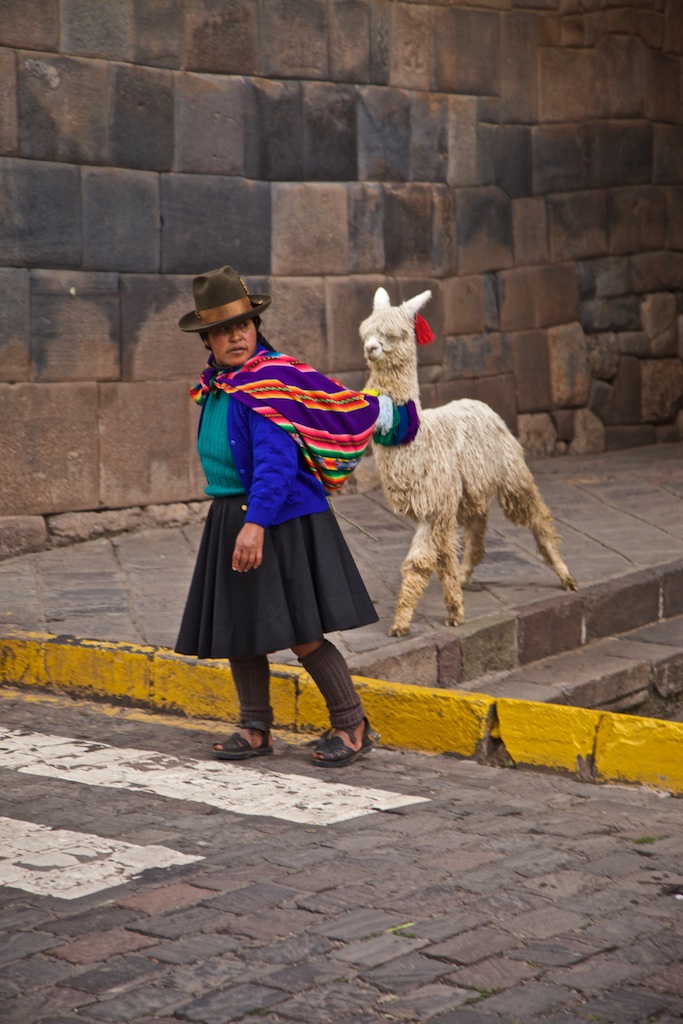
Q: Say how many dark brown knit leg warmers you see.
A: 2